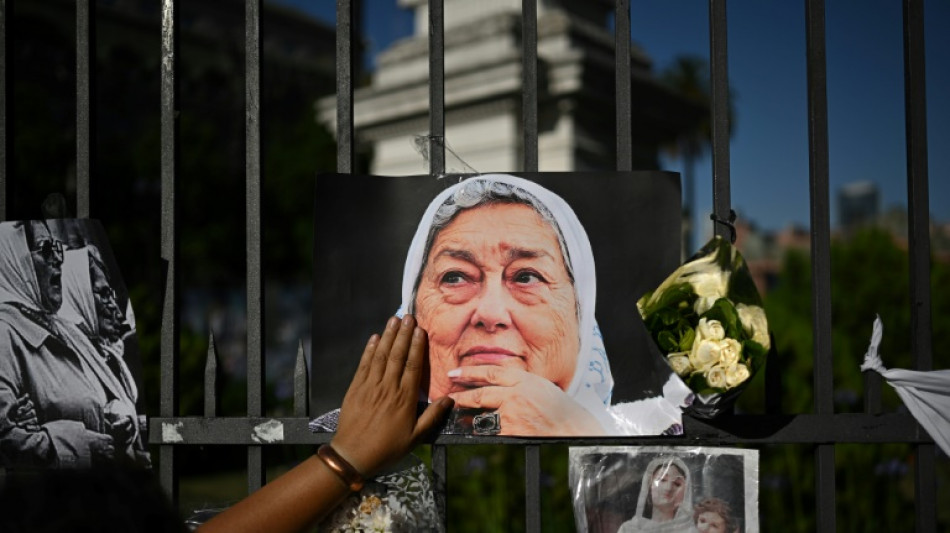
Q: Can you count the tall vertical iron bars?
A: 11